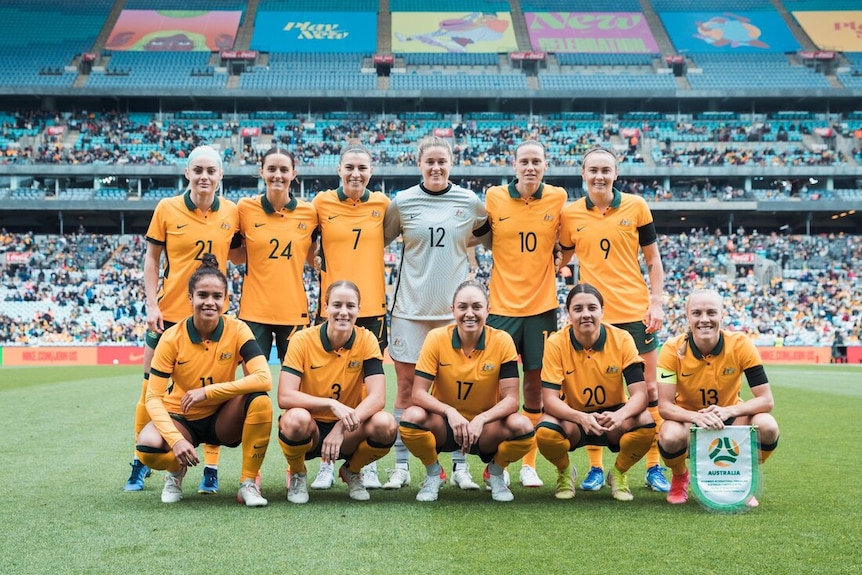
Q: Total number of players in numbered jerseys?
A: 11